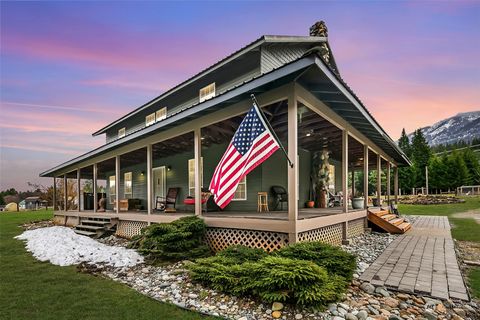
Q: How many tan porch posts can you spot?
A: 13